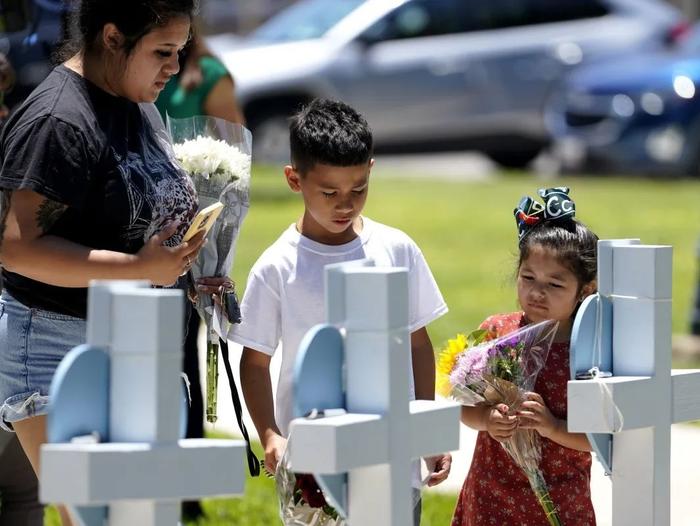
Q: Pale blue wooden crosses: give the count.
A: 3